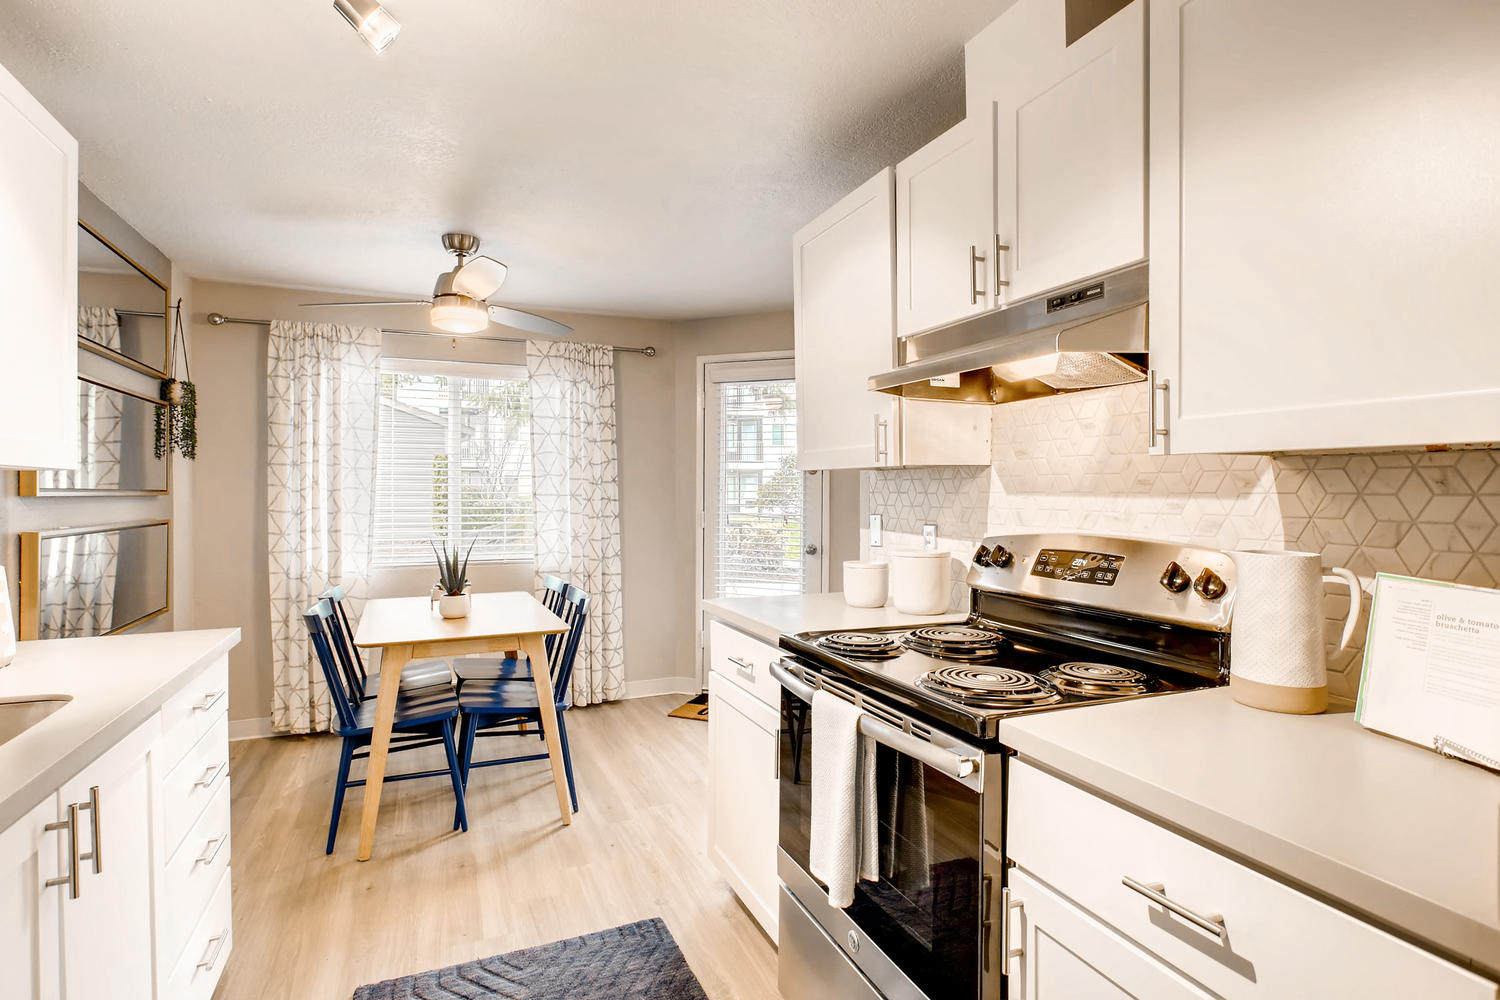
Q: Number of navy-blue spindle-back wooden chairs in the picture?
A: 4